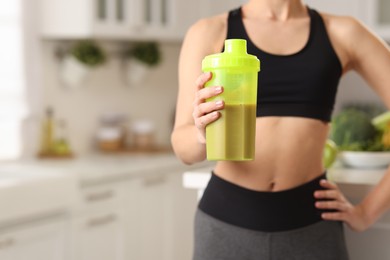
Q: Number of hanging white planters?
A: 2